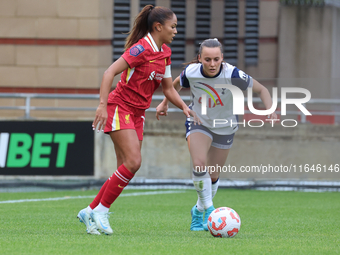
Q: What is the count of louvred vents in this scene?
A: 6